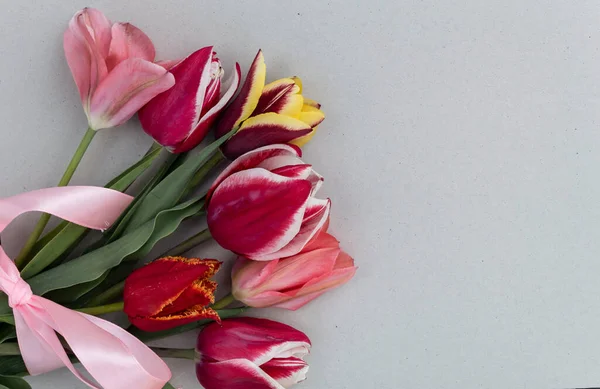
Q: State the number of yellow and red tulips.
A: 2